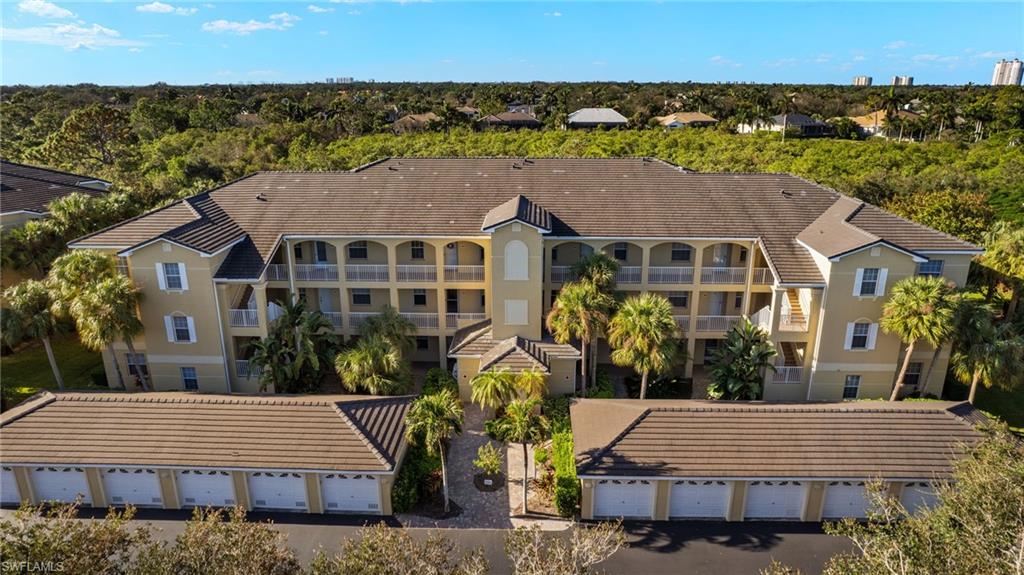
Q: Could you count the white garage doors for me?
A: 11